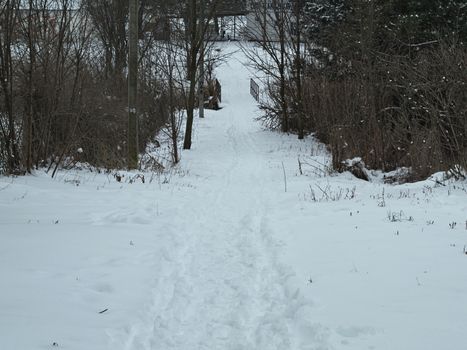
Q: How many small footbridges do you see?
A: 1